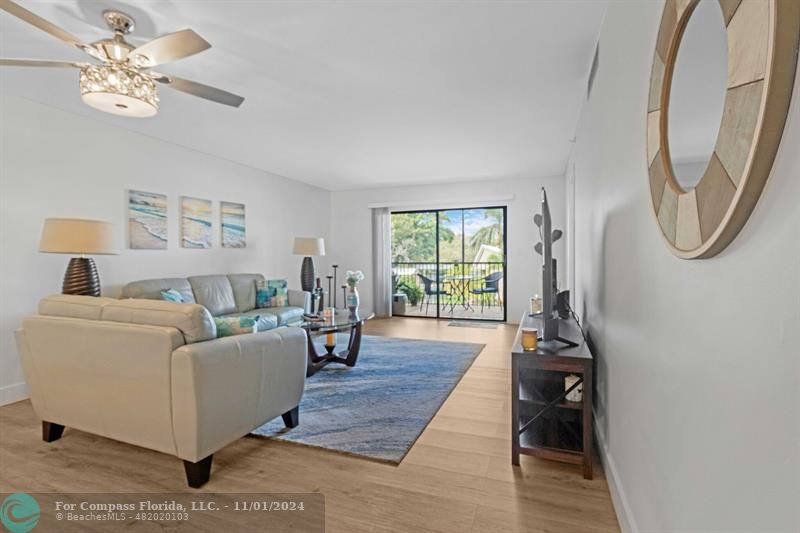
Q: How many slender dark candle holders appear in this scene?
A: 3